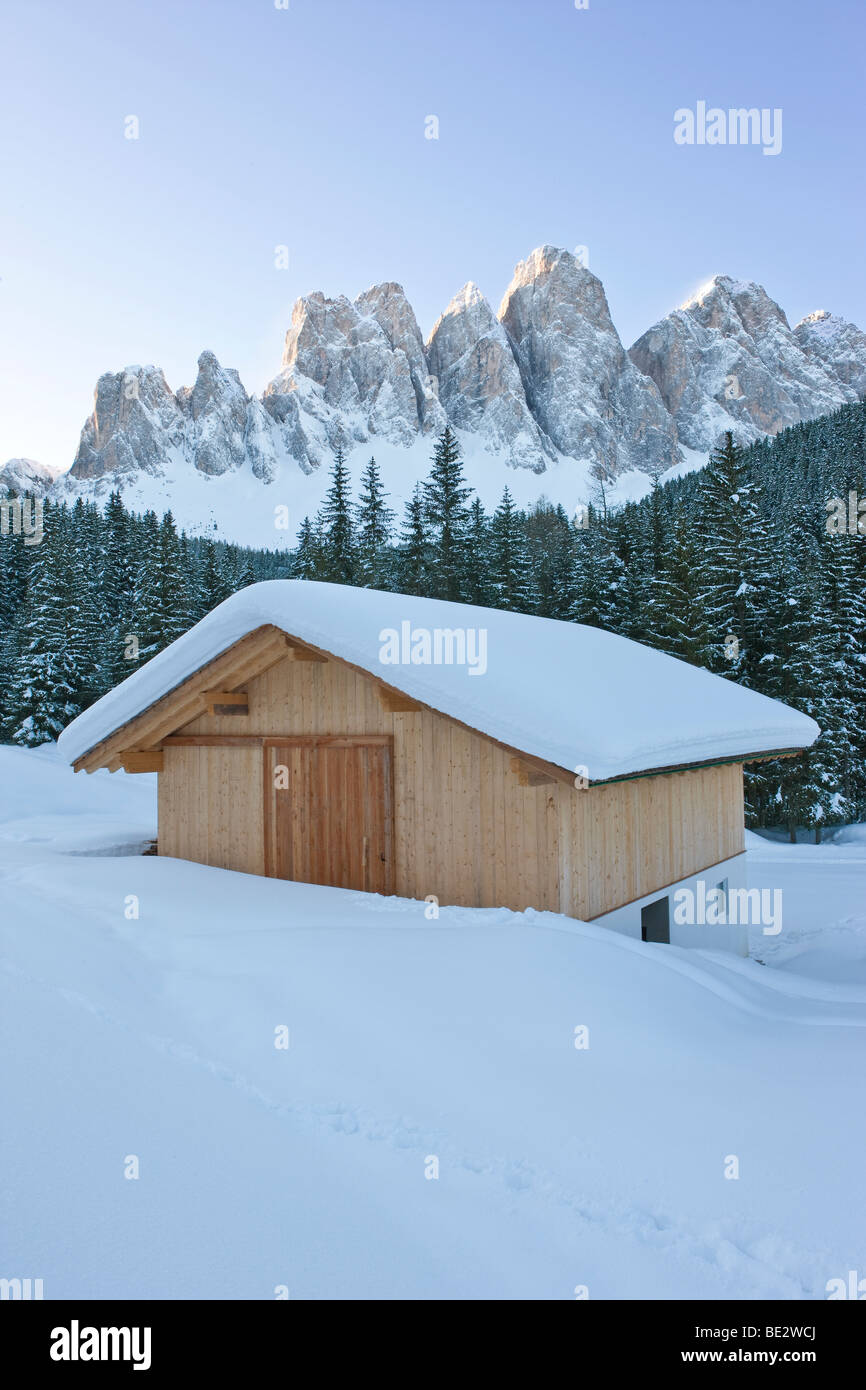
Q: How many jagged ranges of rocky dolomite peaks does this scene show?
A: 1